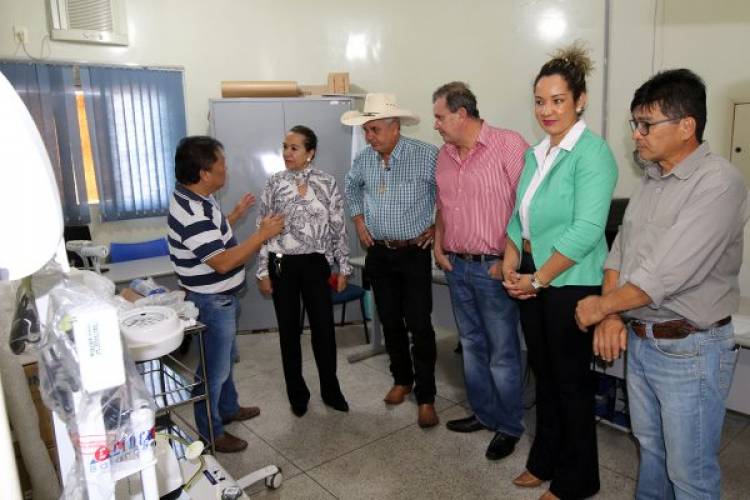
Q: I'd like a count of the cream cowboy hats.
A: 1